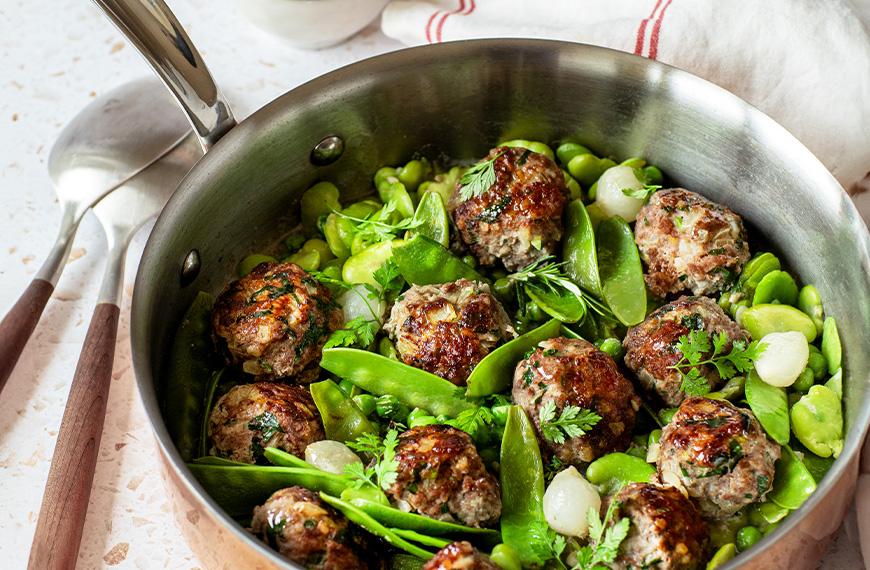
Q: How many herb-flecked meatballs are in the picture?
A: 12